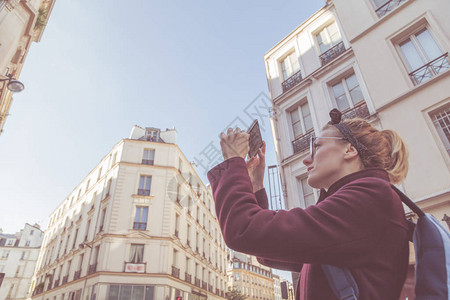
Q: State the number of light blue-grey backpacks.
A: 1